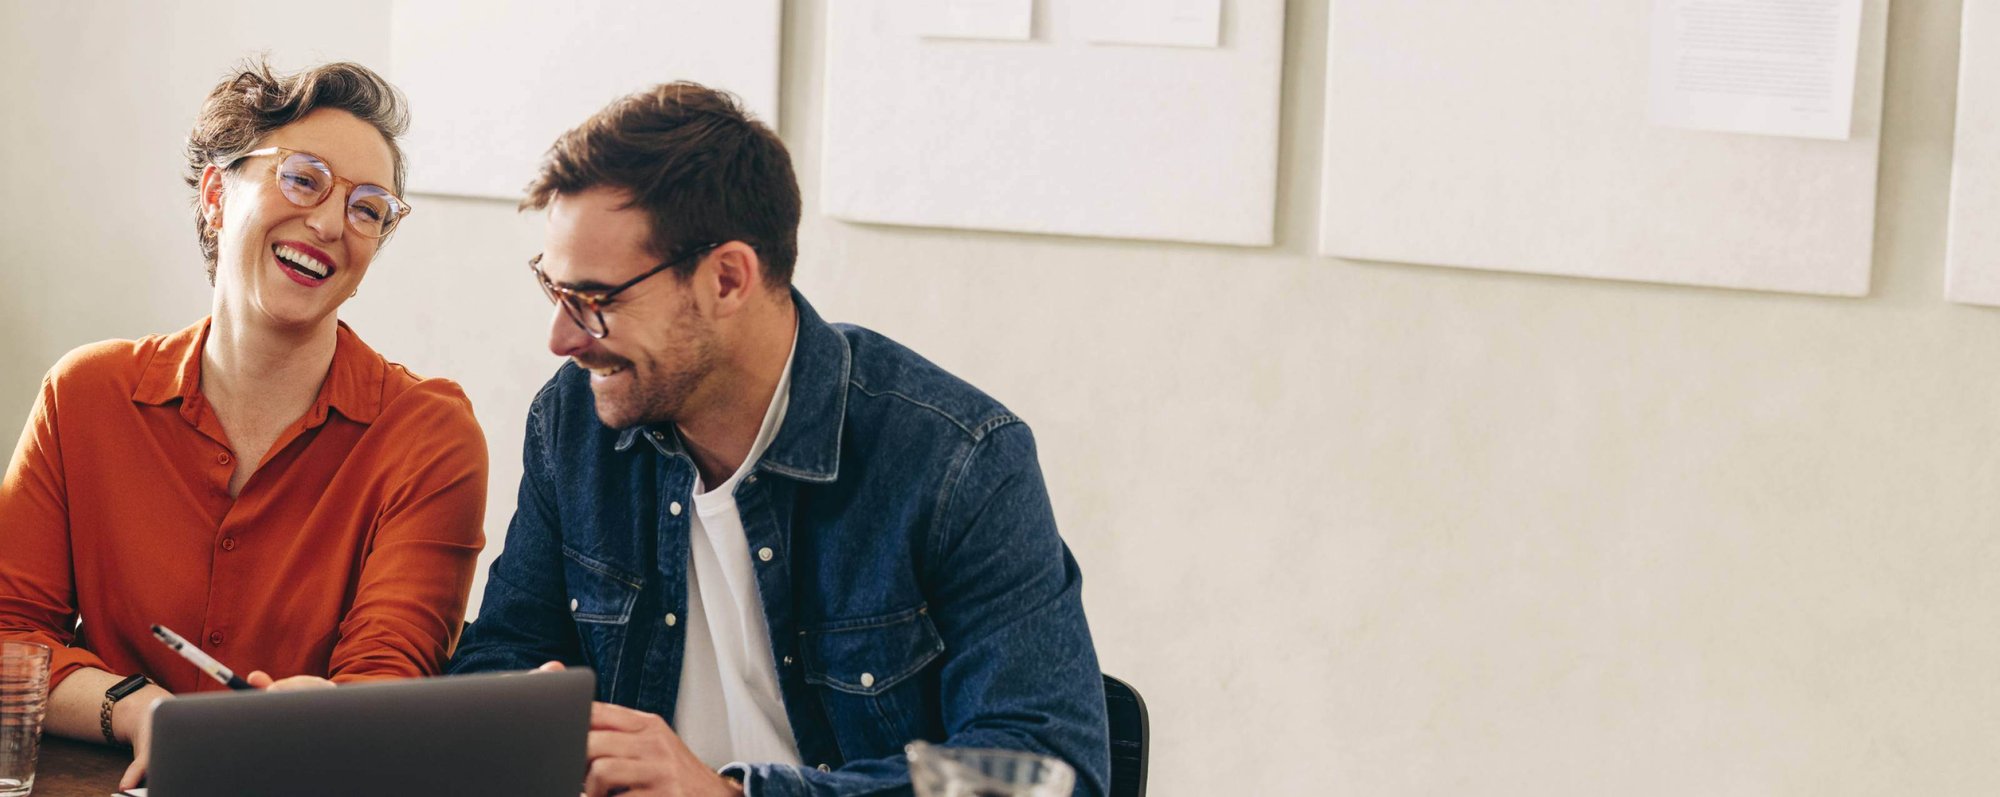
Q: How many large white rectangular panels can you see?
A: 4